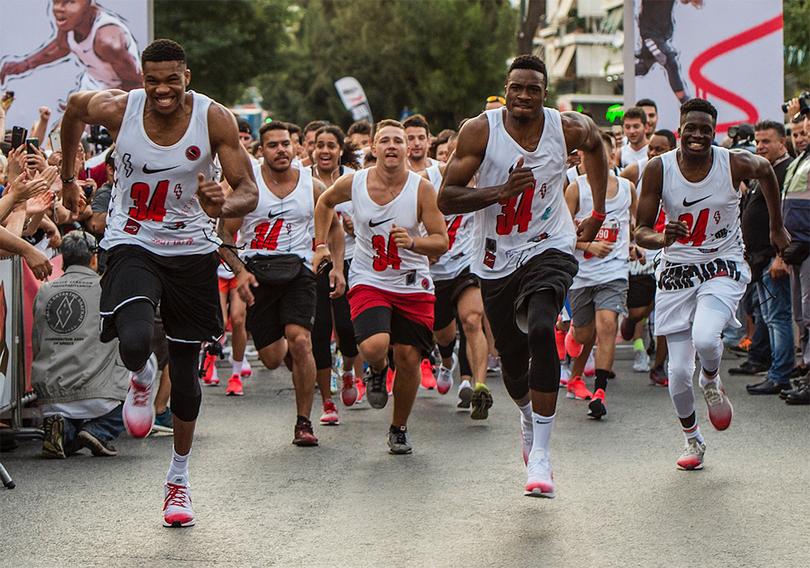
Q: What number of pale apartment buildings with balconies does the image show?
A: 1